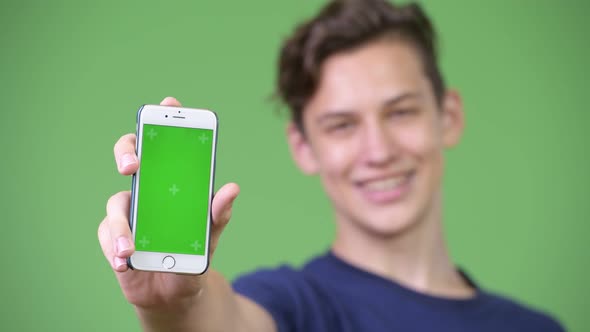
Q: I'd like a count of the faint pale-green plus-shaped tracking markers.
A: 5